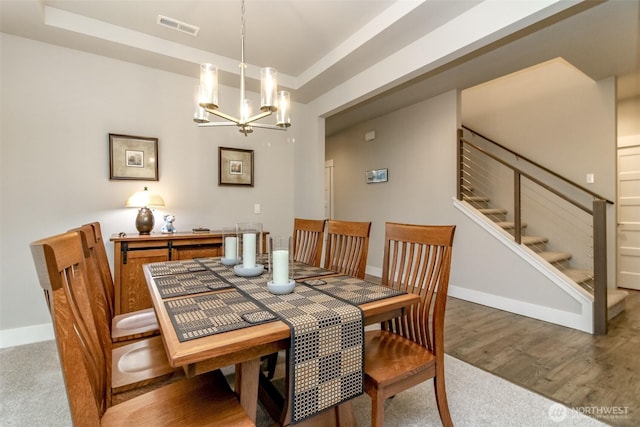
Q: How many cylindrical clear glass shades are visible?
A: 5